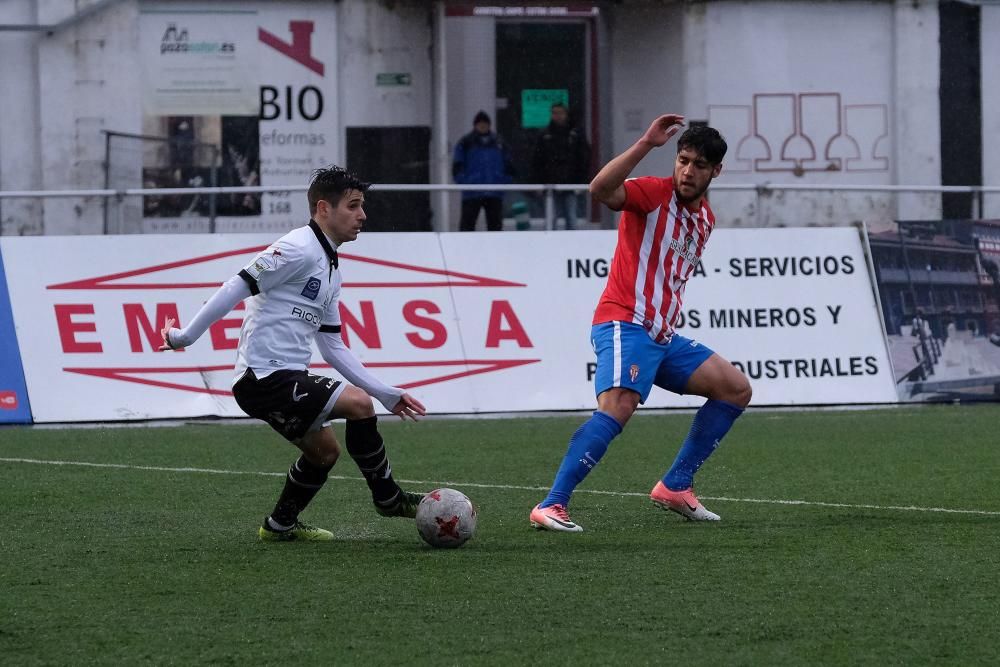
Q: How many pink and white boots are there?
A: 2